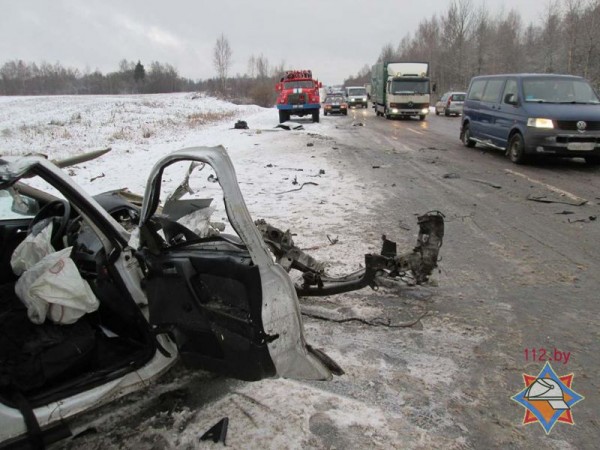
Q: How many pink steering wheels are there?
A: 0